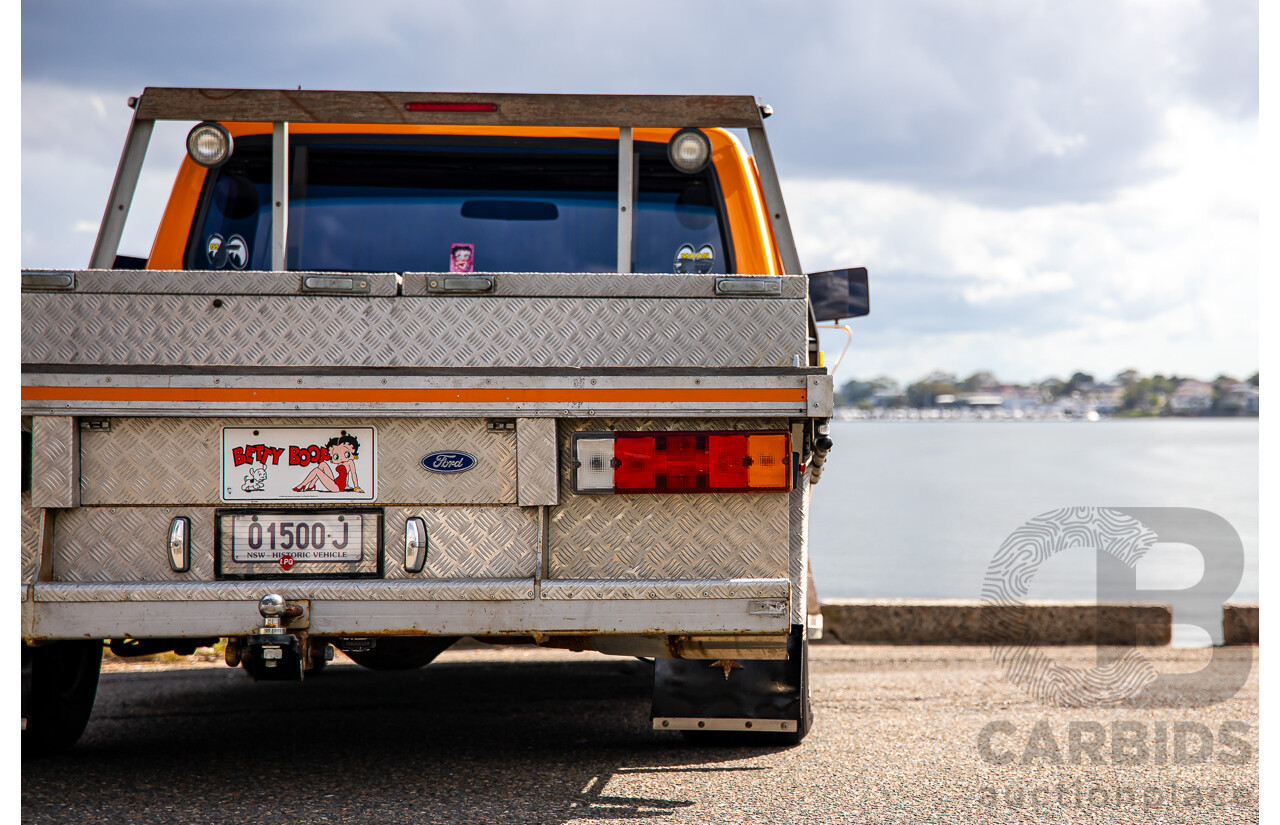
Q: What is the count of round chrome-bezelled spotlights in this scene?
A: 2